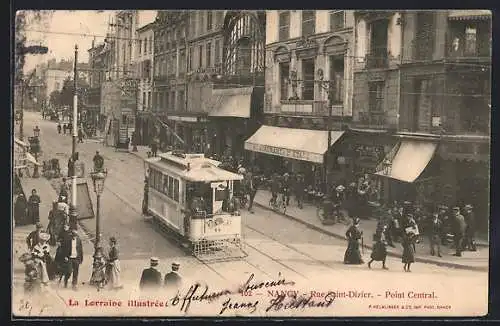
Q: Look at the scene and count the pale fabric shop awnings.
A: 3